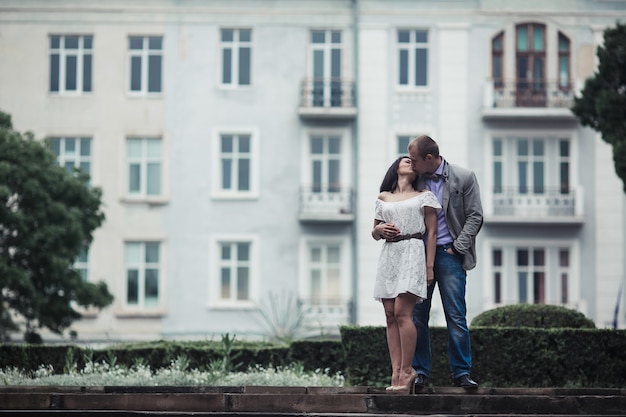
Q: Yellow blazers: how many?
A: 0